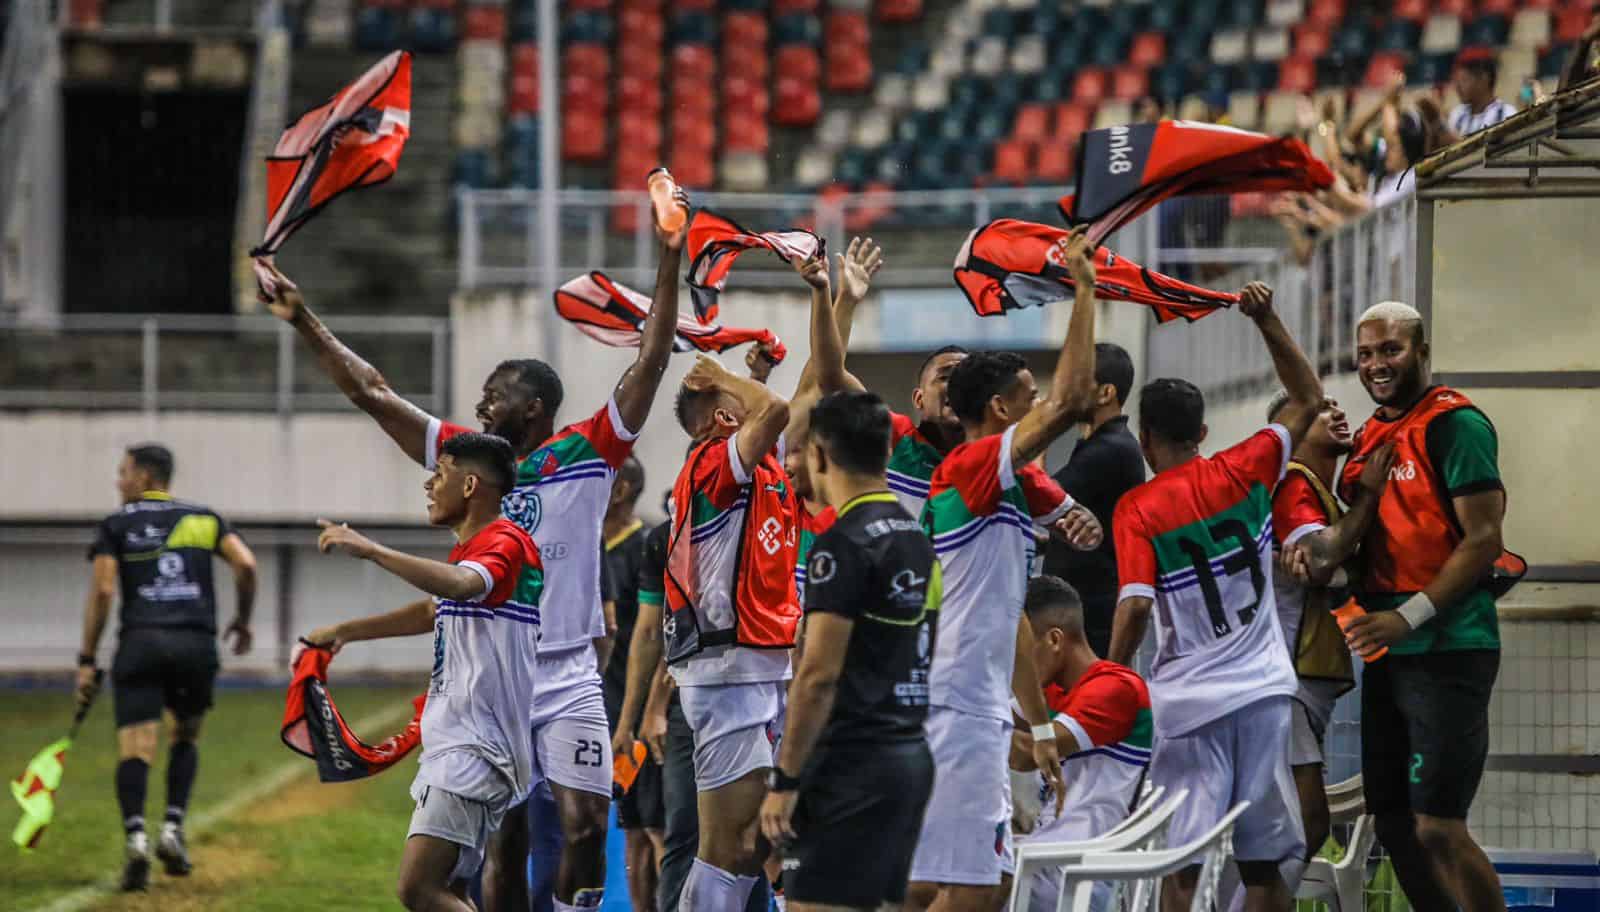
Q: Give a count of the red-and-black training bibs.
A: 8